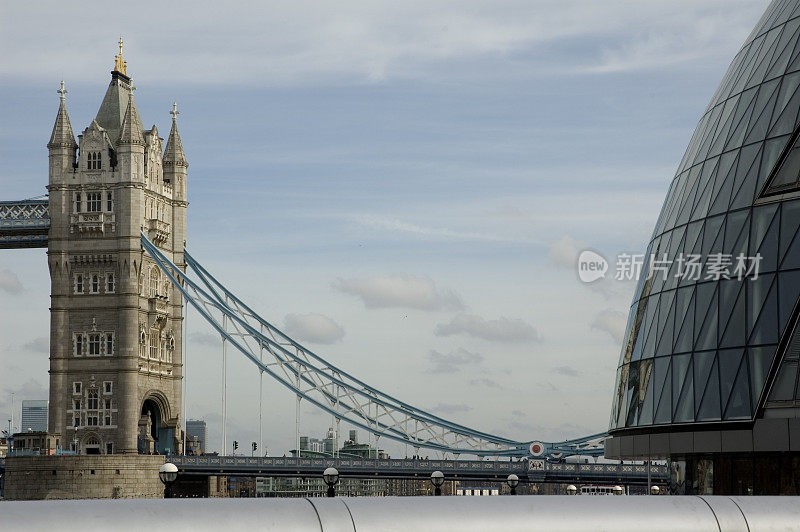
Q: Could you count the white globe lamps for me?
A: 7